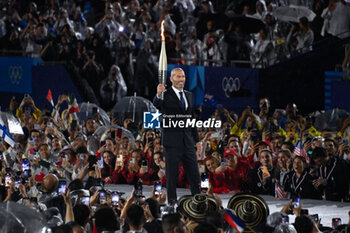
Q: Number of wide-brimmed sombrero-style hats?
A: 2